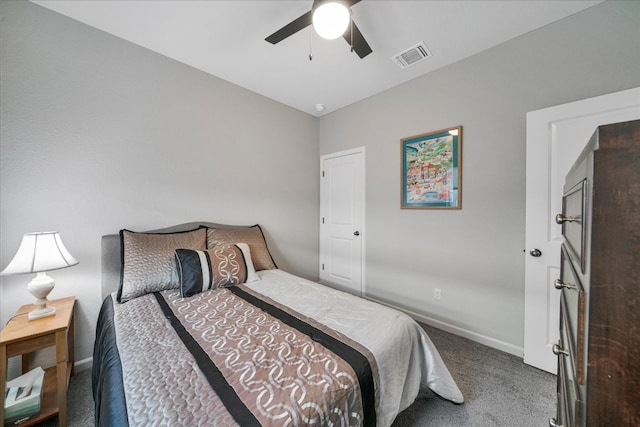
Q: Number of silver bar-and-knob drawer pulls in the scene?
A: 4